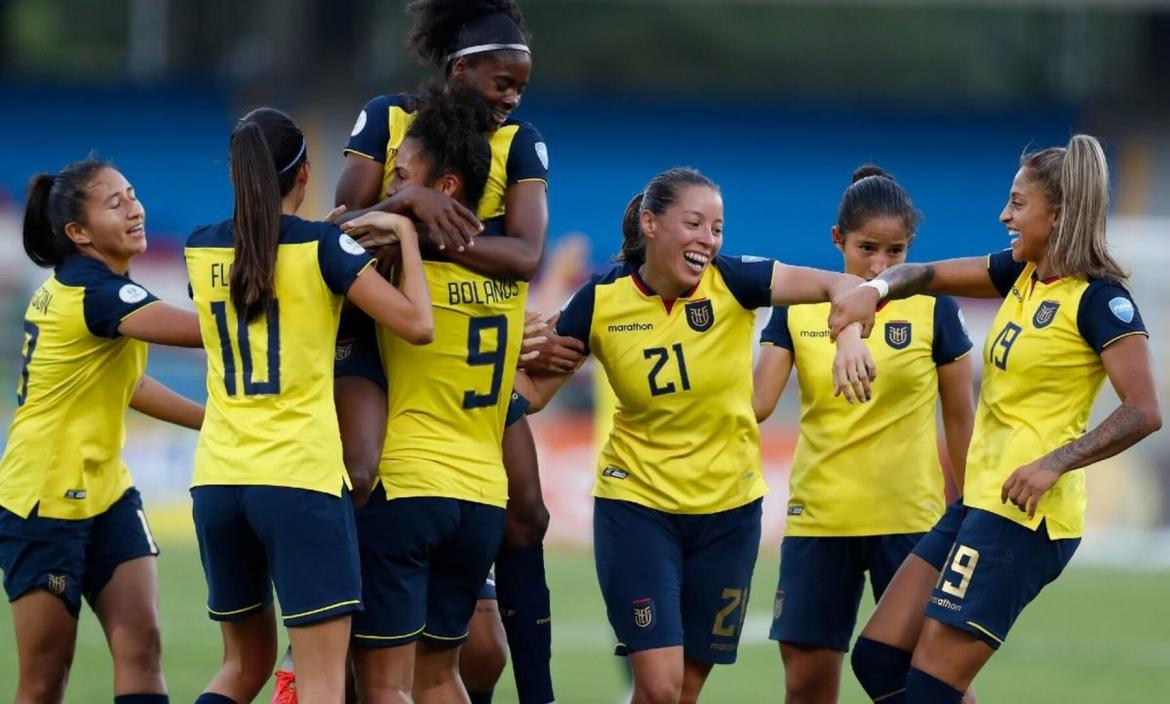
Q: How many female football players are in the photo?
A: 7